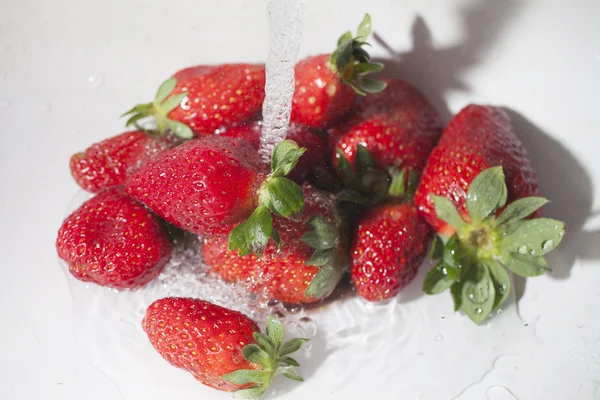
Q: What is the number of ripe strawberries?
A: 11